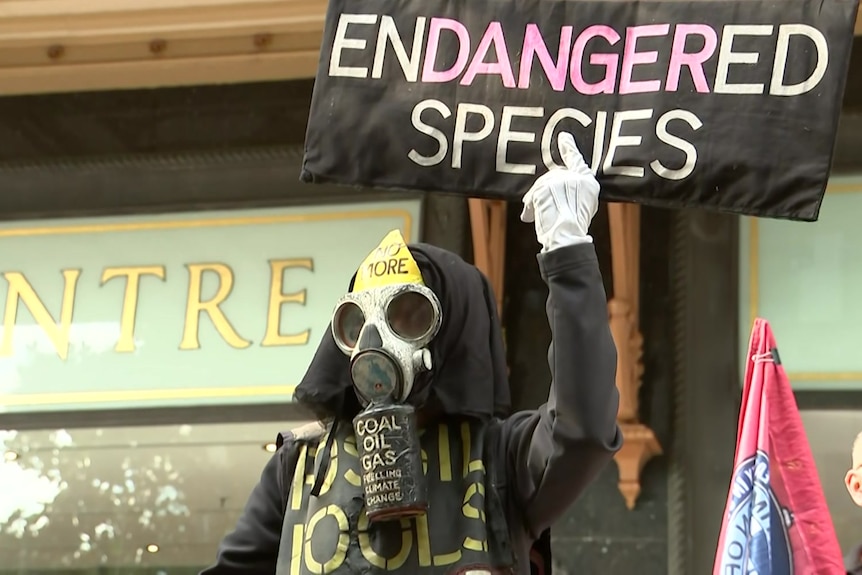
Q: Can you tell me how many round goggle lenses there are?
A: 2